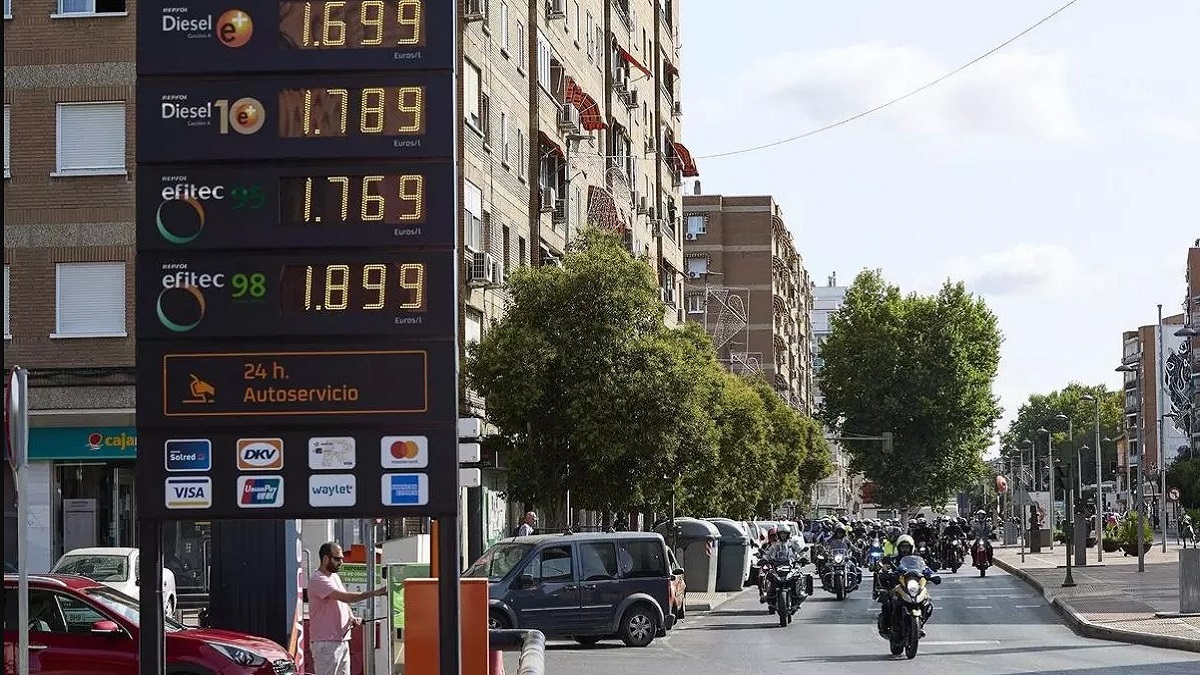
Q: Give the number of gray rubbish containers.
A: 2